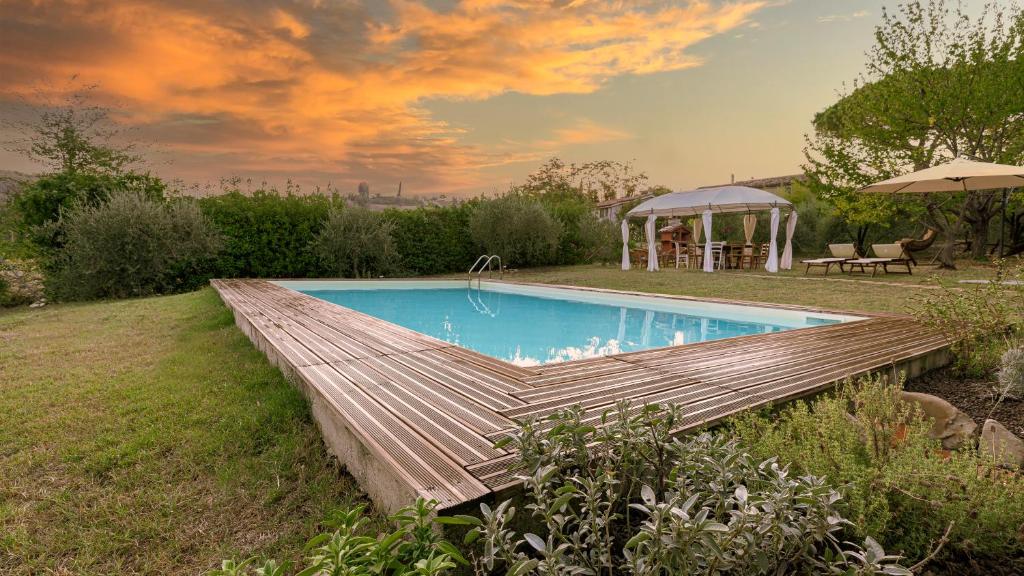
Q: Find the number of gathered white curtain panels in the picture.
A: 5